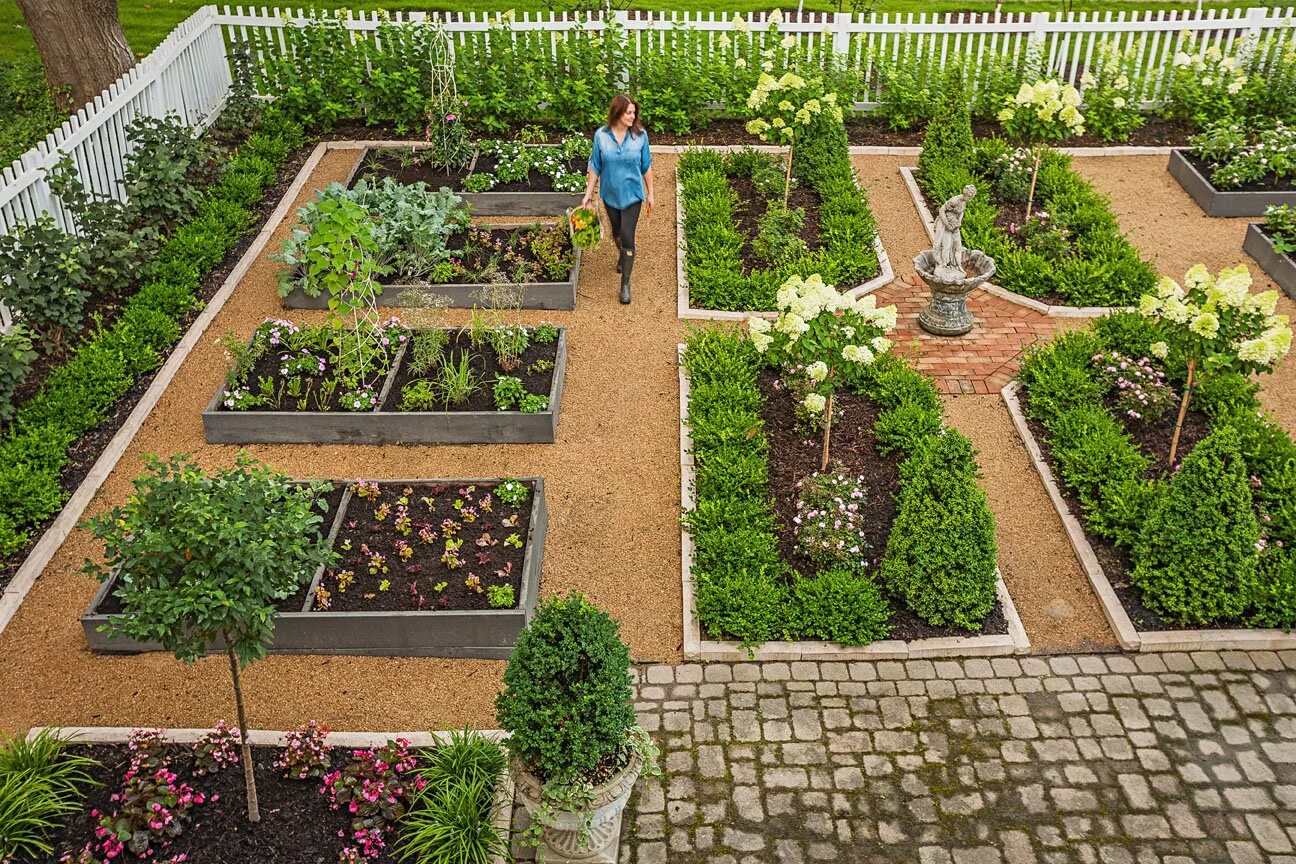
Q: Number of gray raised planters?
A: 6